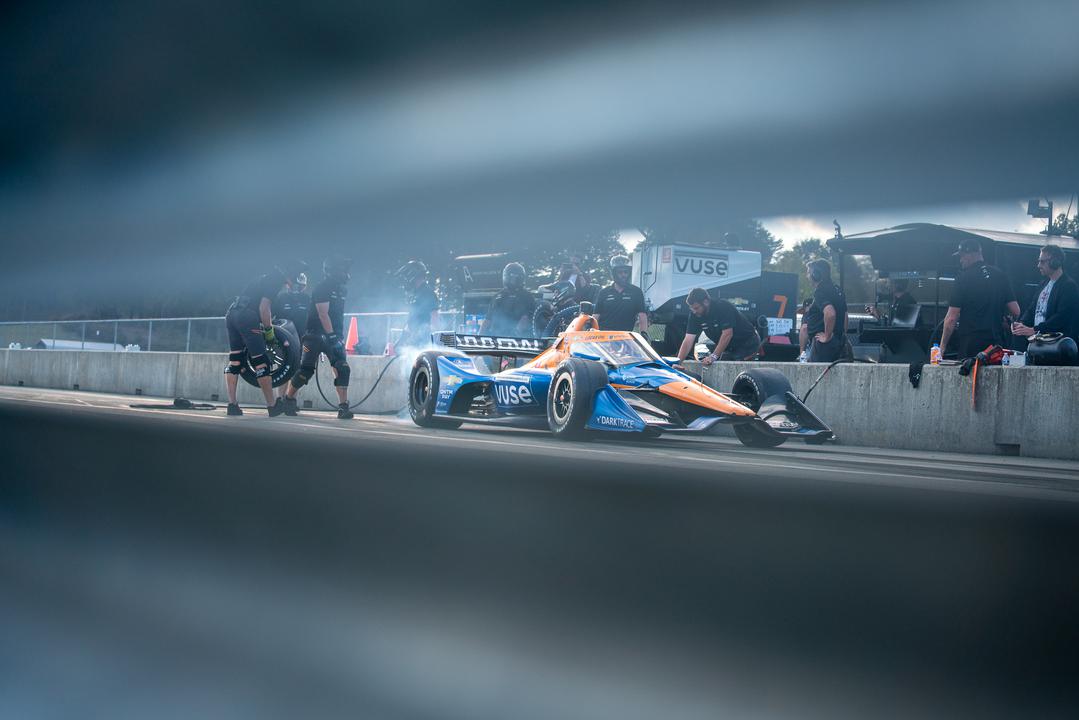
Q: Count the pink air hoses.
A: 0